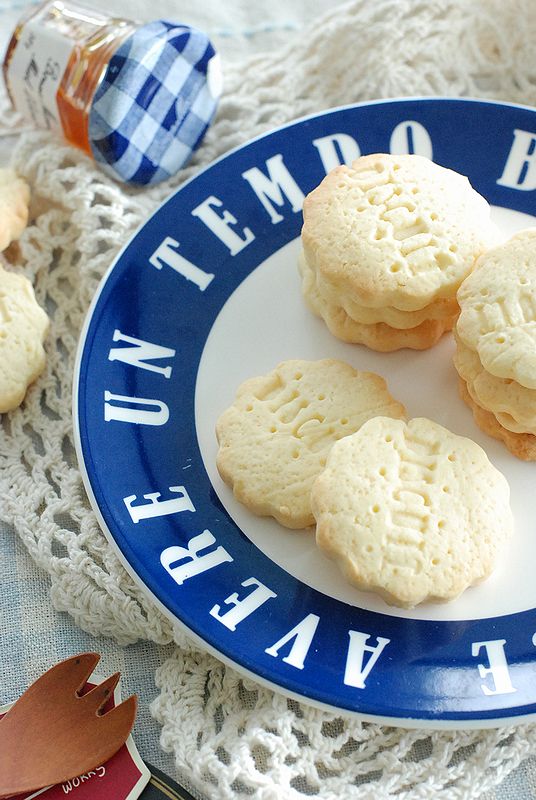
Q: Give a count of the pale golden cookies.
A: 10